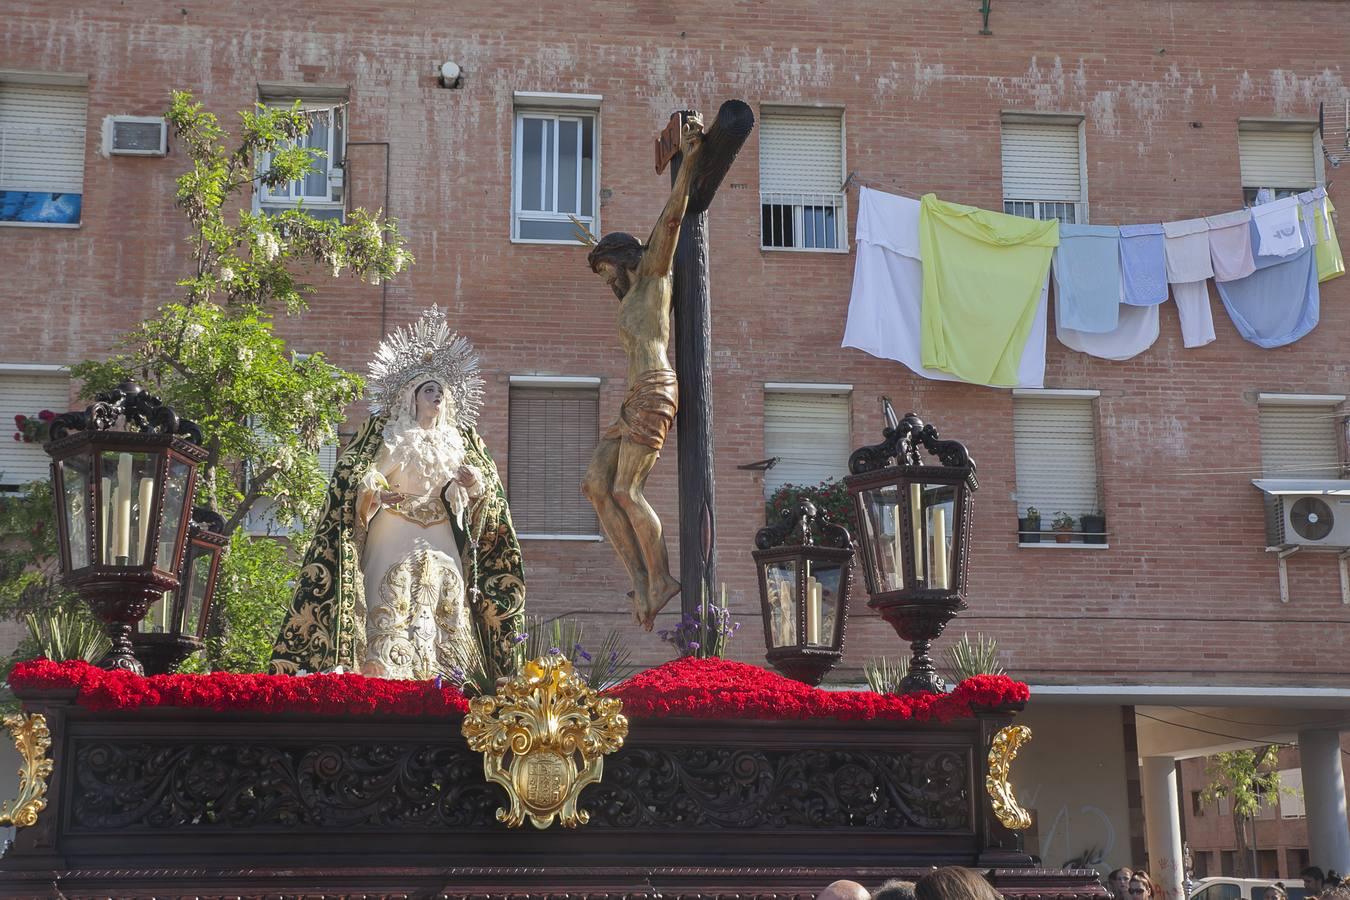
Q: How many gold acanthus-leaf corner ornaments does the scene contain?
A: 2